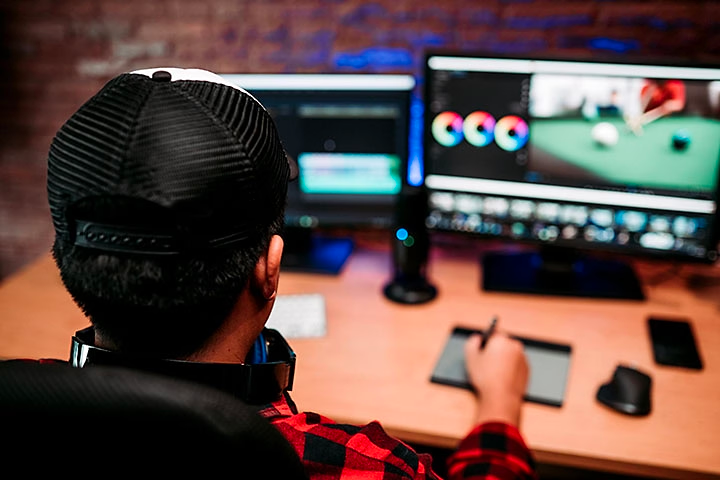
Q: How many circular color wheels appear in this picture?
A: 3